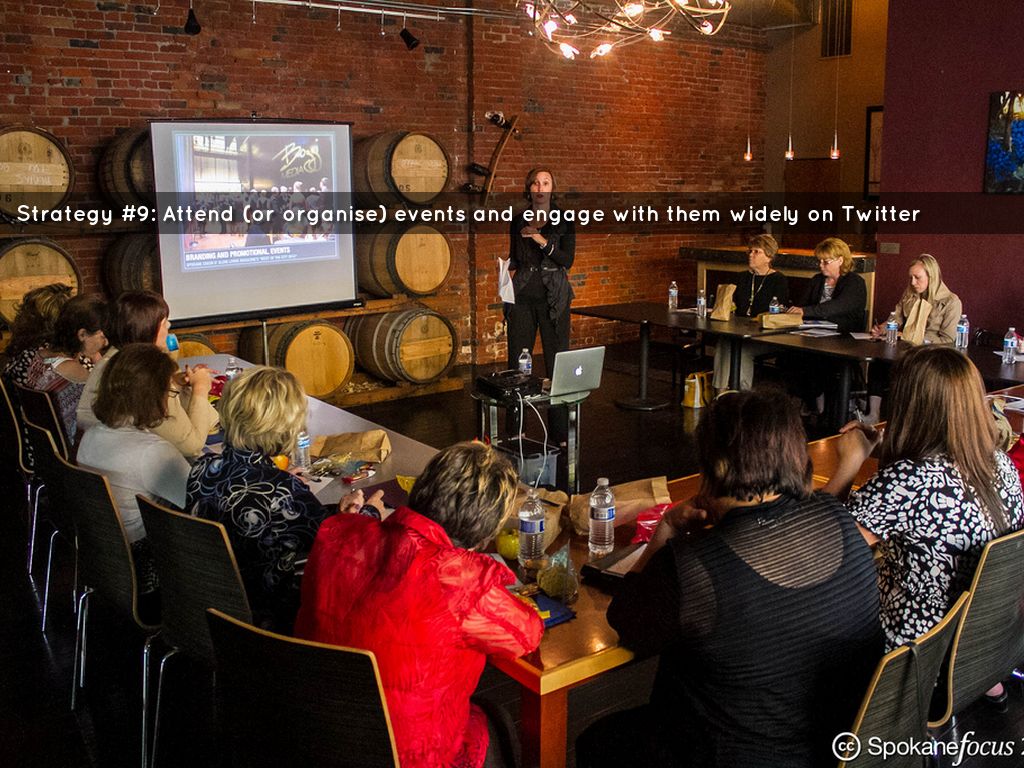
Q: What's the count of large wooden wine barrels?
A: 9